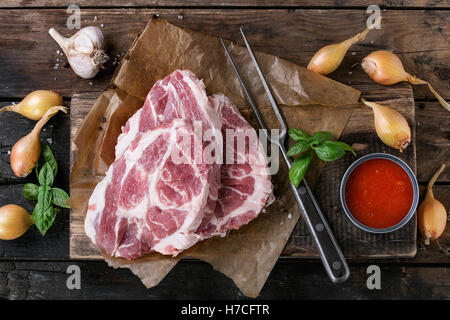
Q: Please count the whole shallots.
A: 7